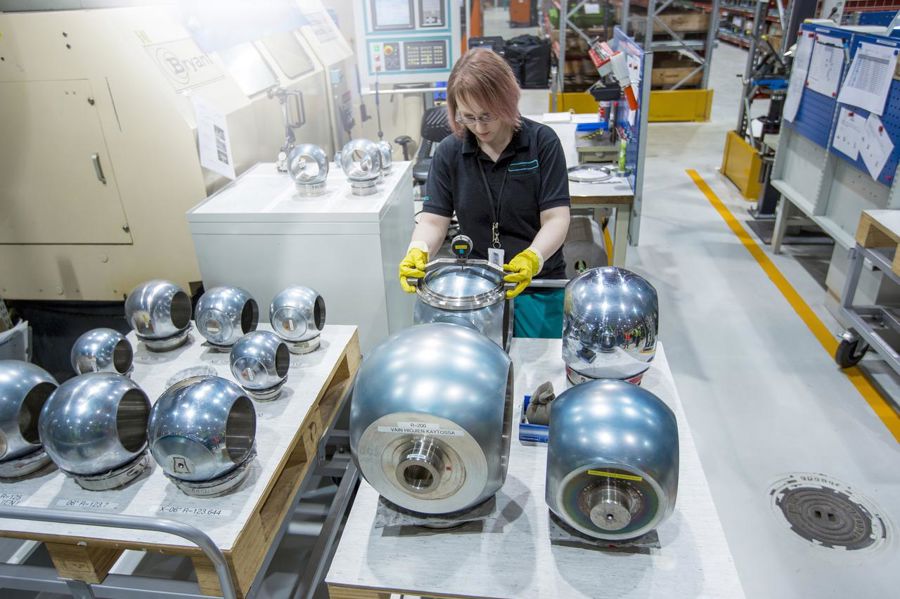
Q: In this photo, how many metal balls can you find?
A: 15